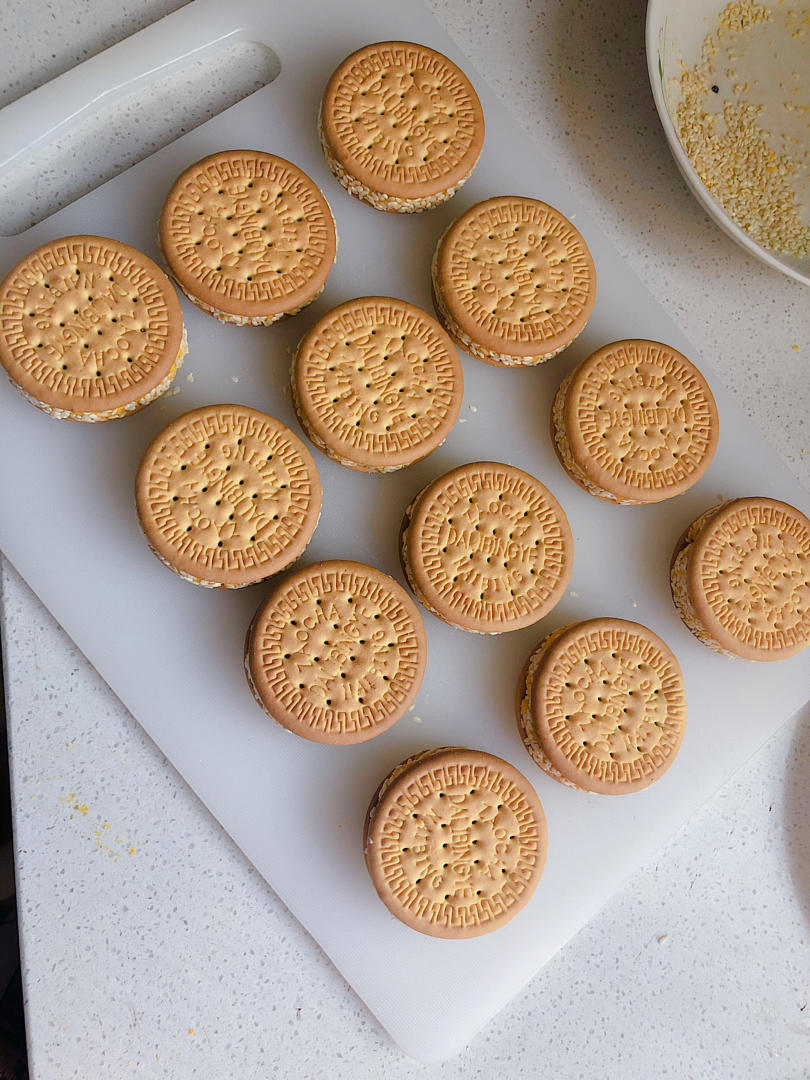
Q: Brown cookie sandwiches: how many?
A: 12